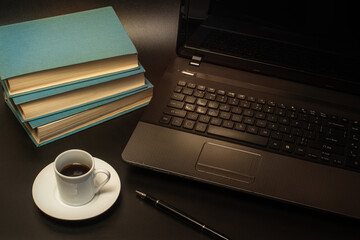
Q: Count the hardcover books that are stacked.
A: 3